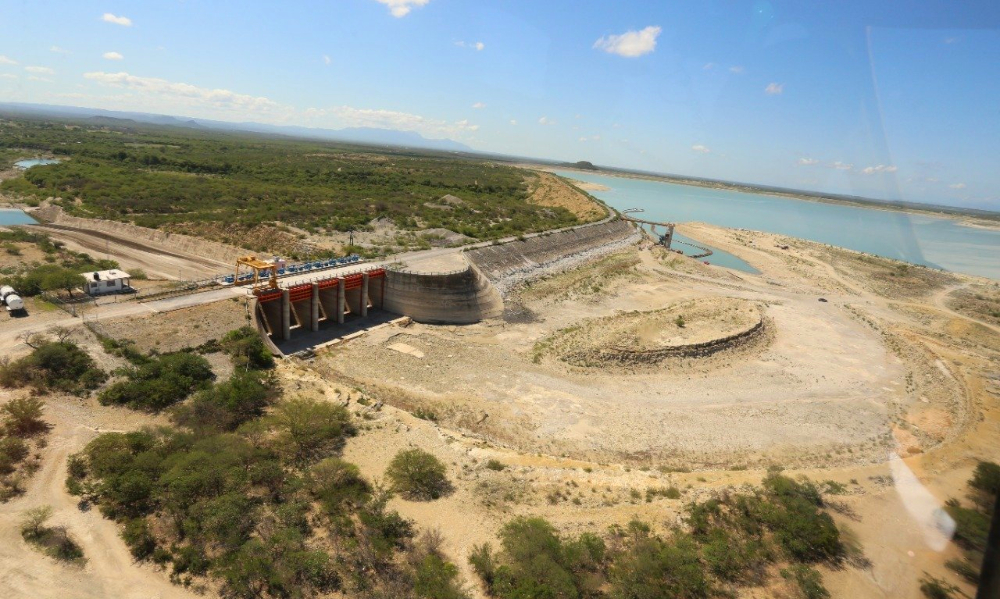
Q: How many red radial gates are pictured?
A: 5